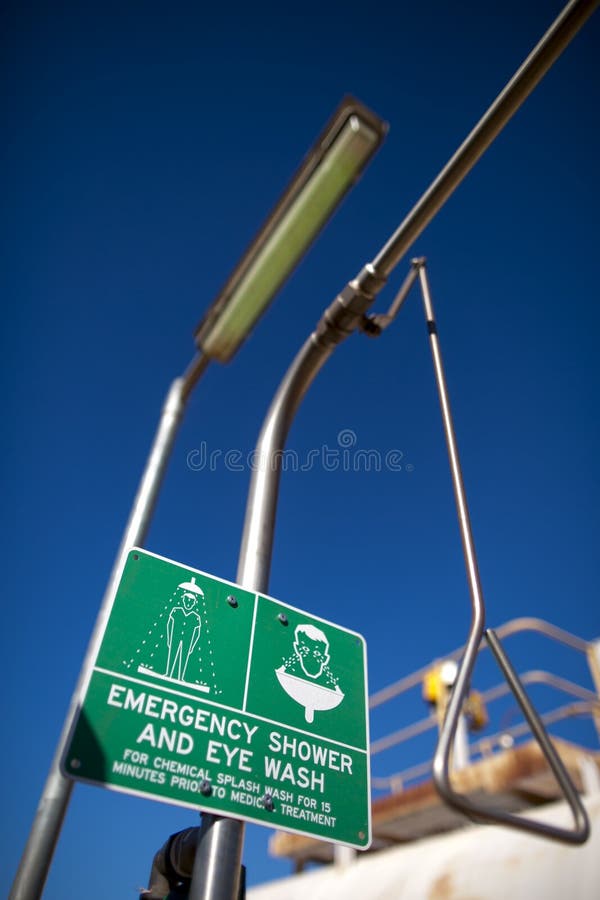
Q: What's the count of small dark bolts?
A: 4